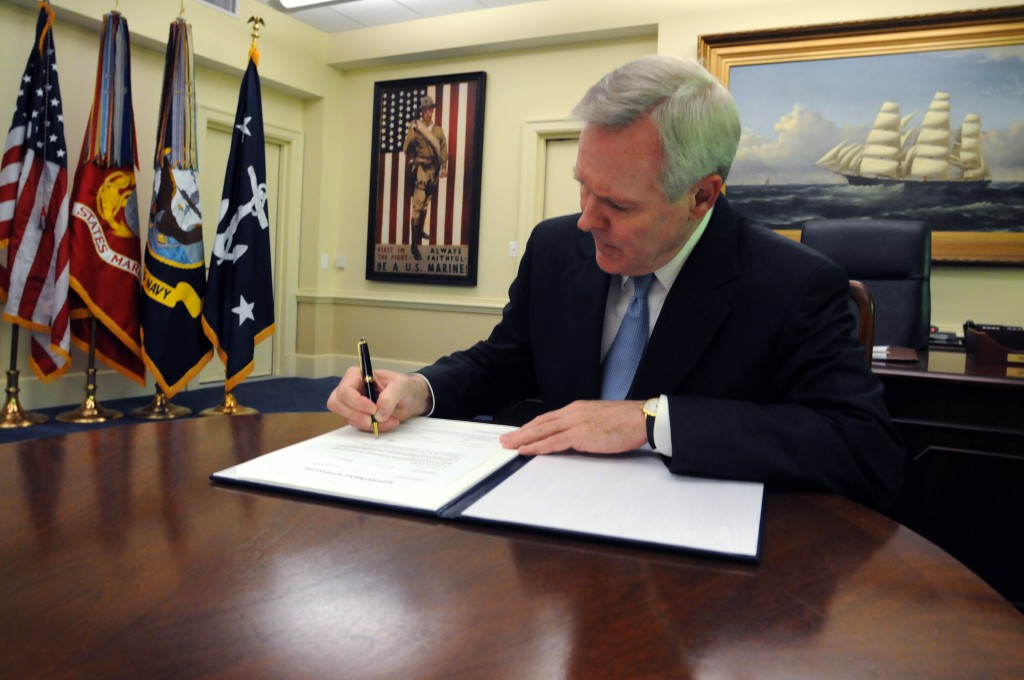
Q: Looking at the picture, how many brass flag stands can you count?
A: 4